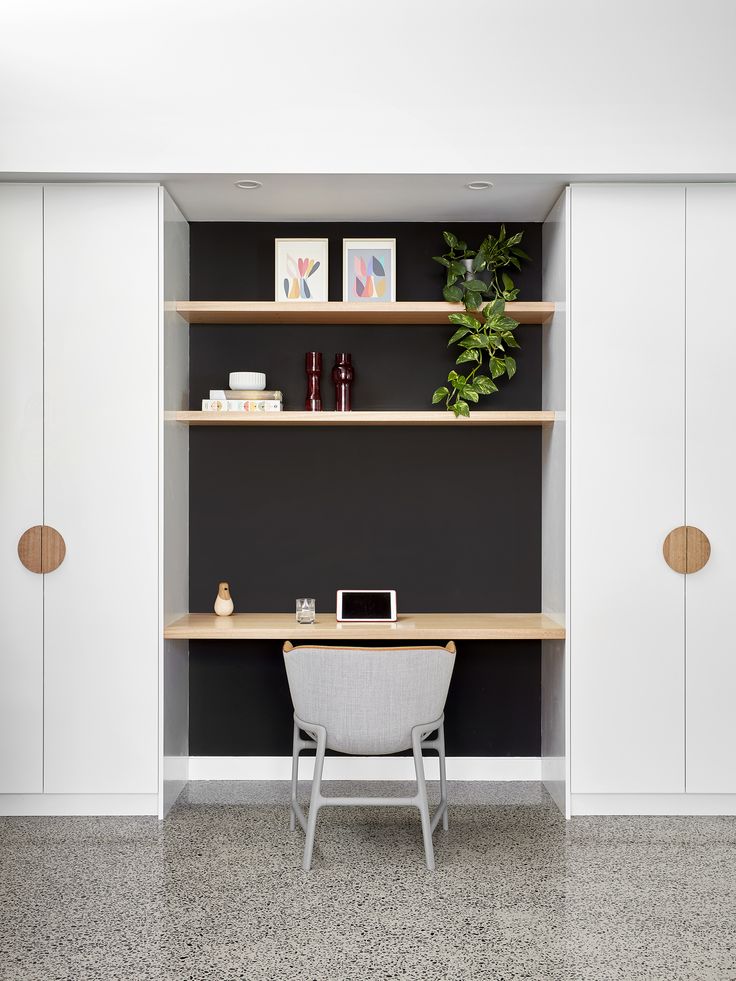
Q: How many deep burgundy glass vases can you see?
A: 2